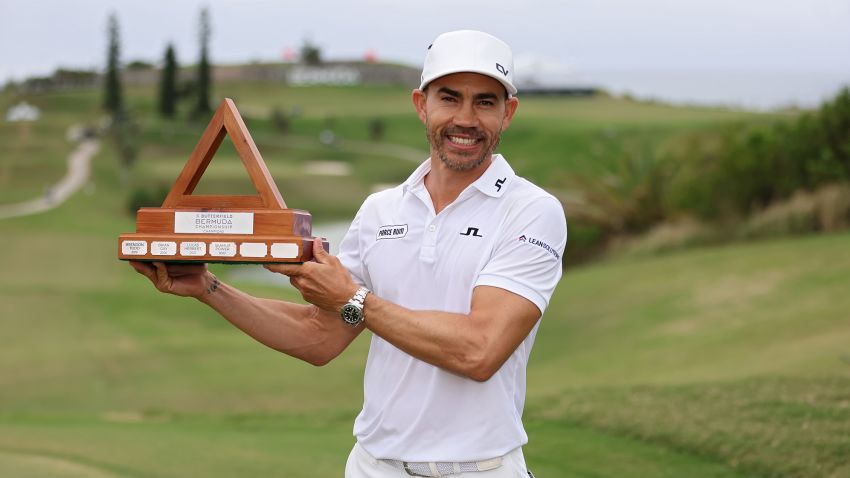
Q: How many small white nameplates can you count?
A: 6